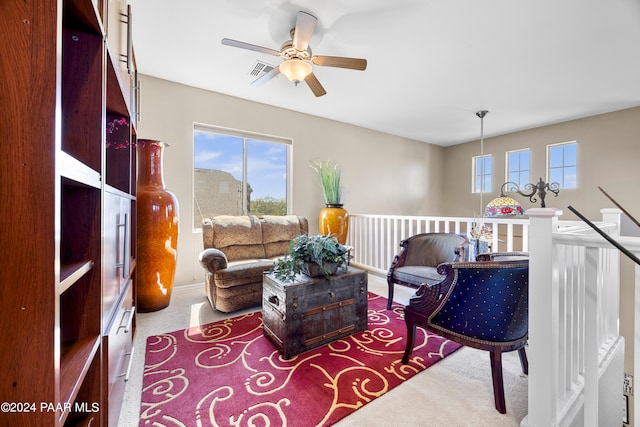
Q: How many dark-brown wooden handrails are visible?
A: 2